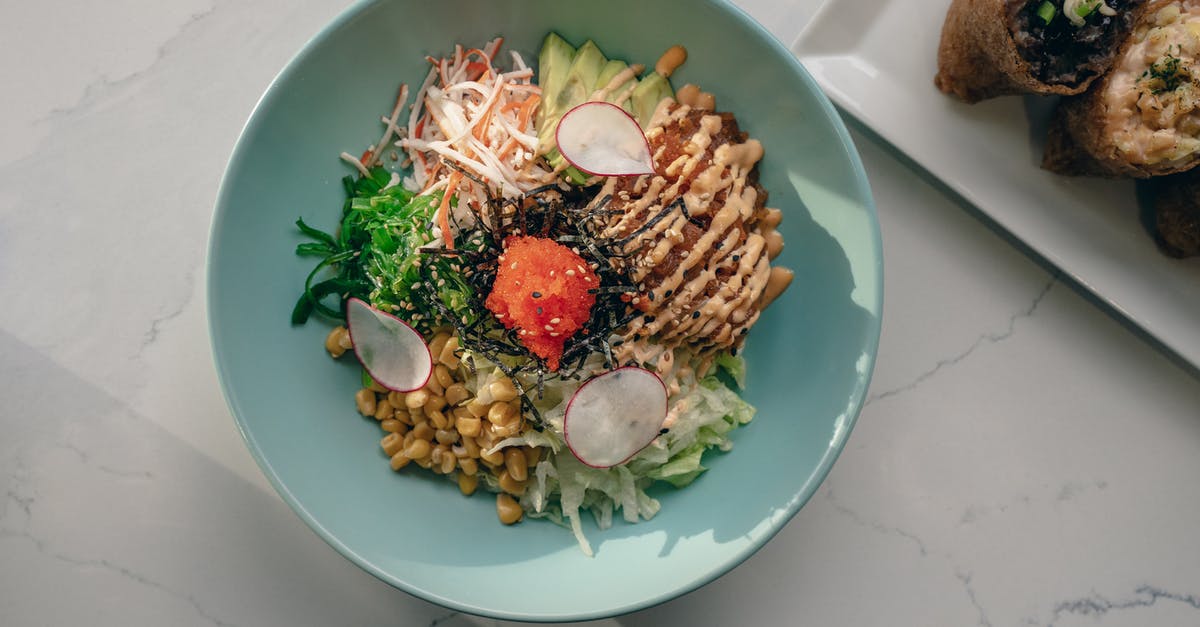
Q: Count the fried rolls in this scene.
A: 3